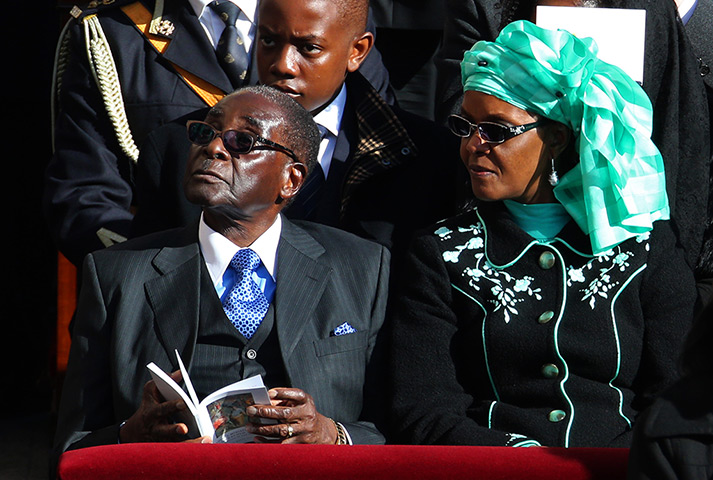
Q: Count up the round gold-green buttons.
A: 4